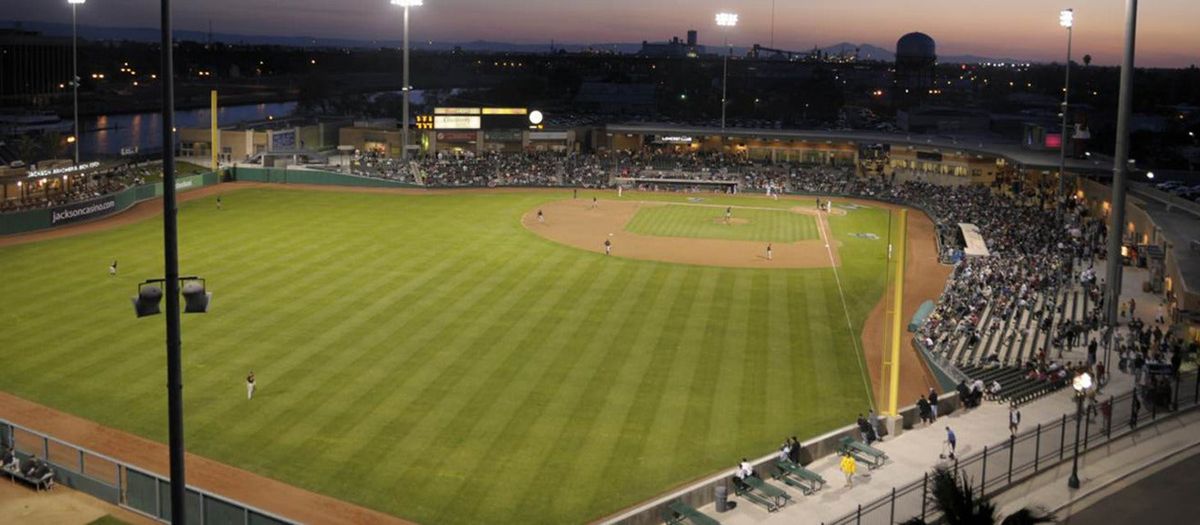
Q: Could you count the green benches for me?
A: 4